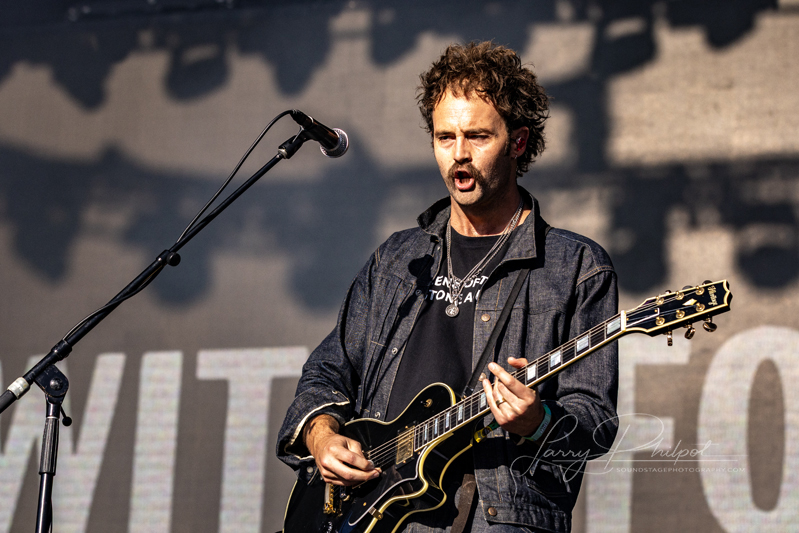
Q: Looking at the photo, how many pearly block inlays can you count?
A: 9